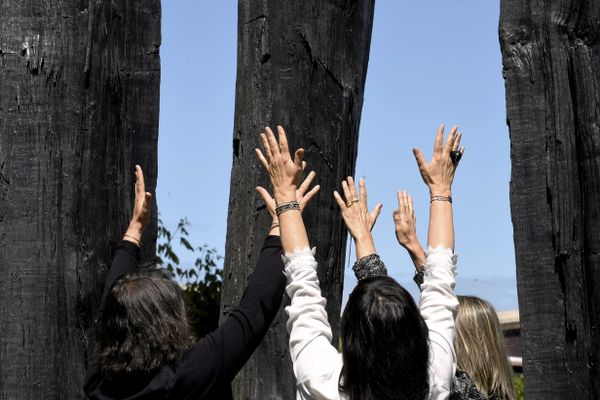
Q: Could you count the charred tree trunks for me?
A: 3